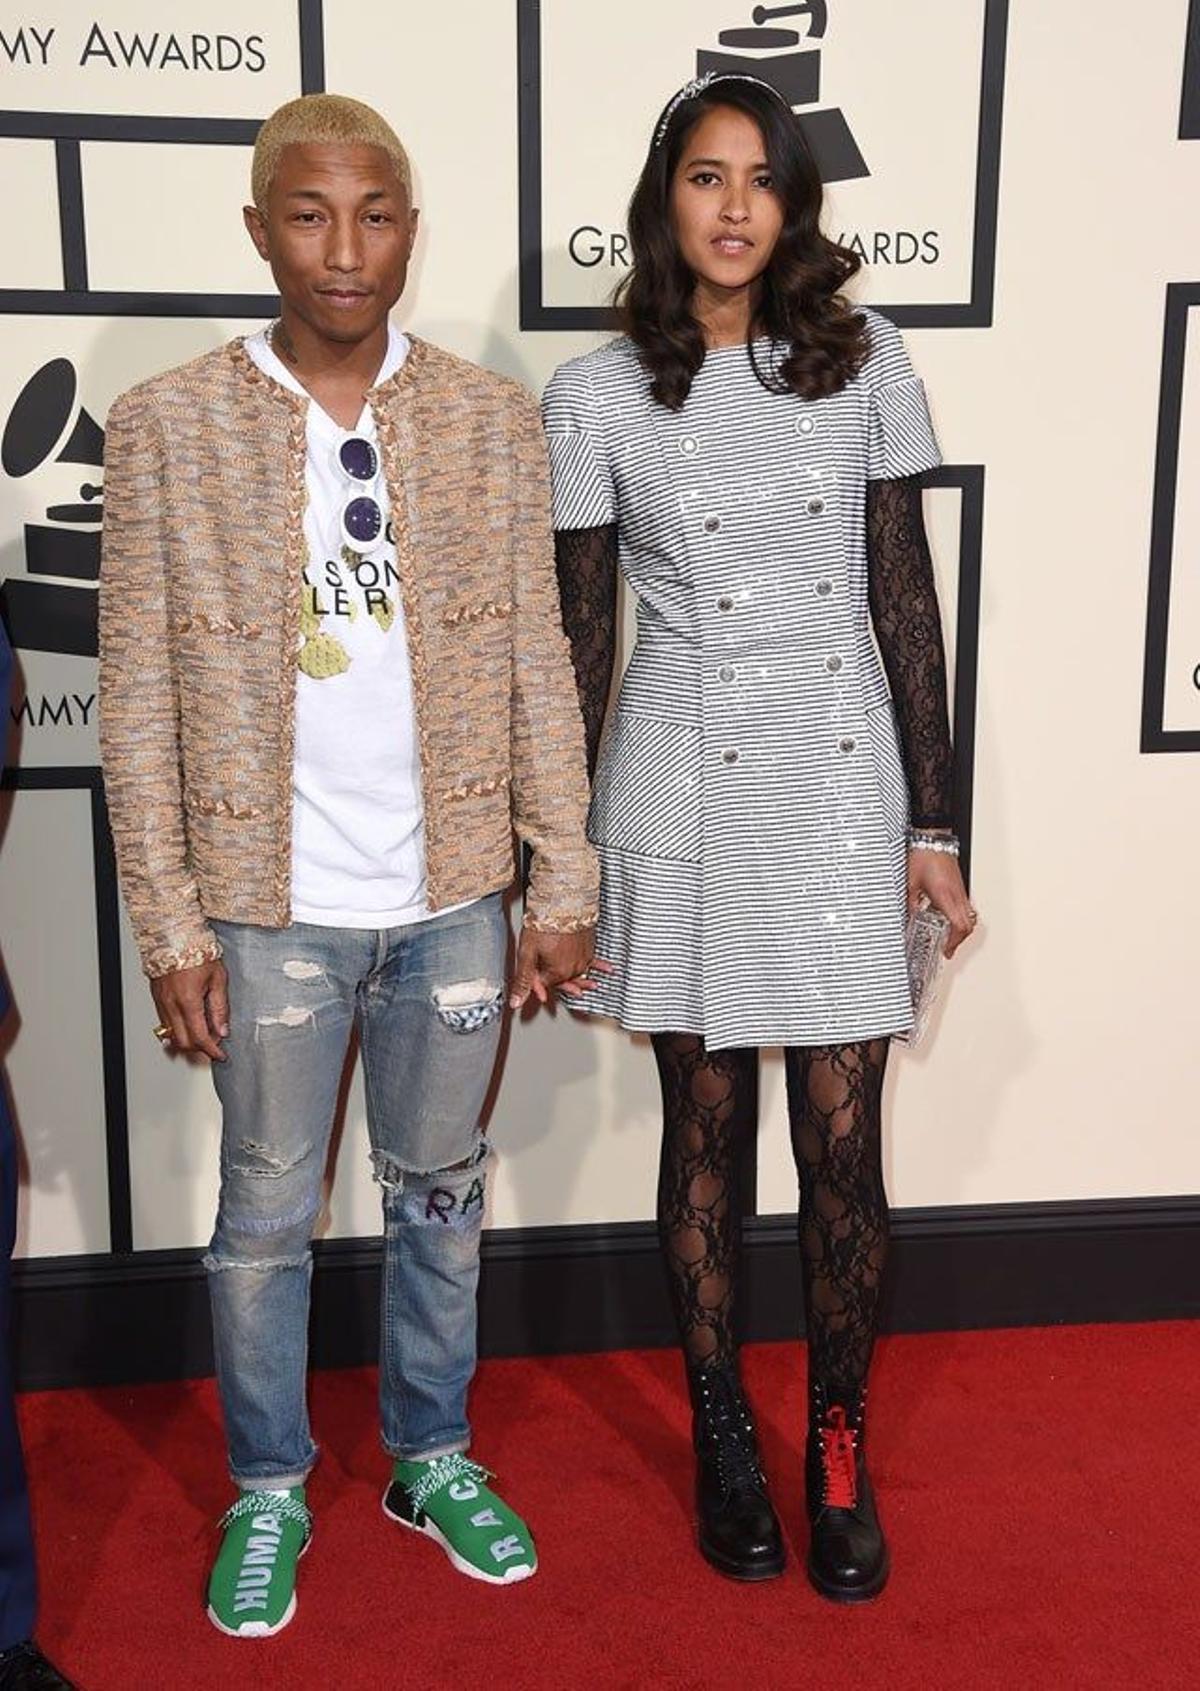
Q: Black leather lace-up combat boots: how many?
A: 2